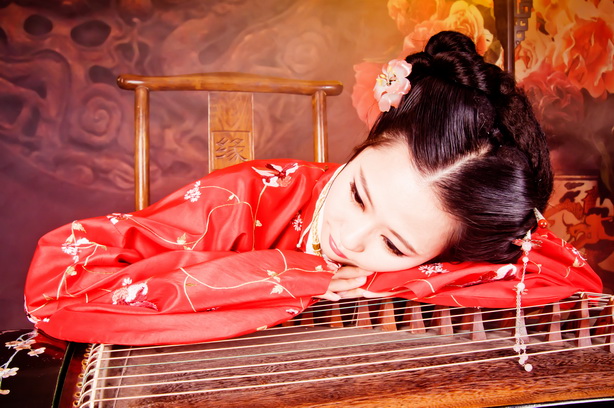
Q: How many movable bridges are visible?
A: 12